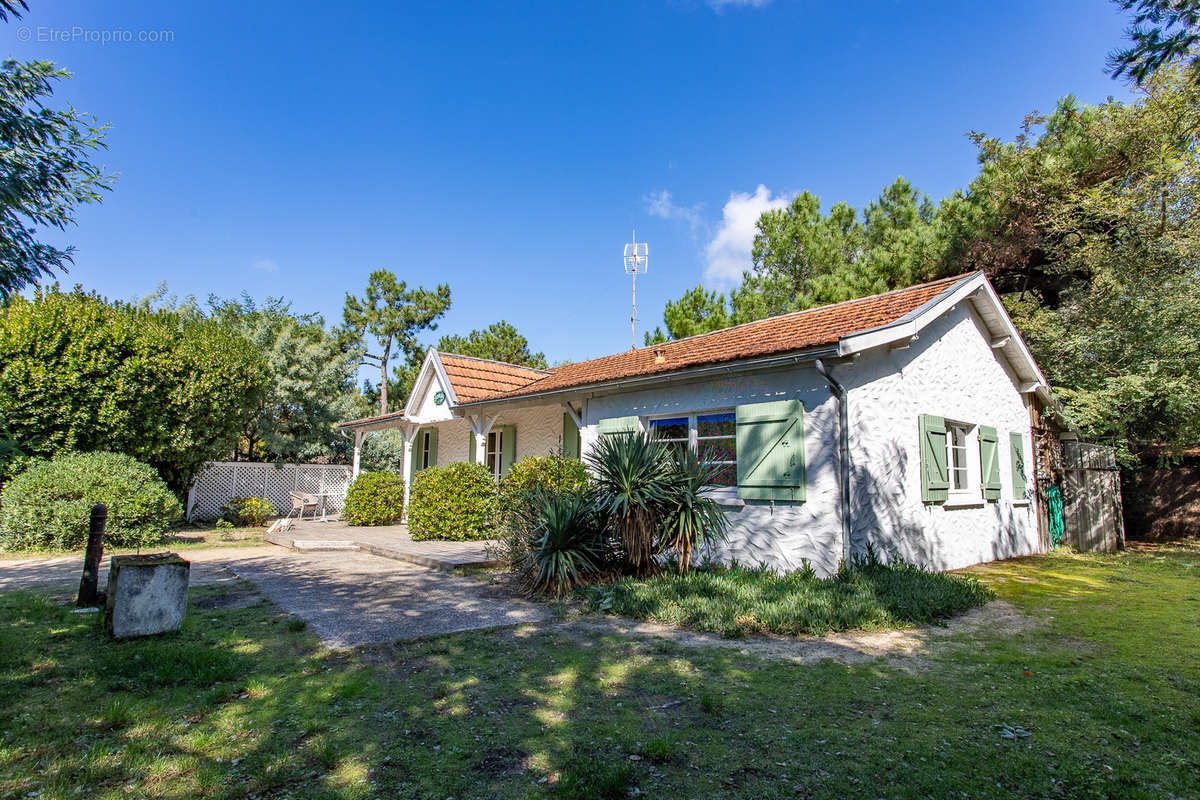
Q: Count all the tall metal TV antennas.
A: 1